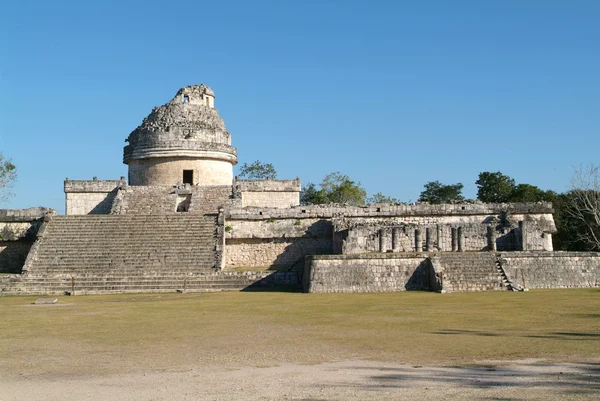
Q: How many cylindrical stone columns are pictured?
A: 7